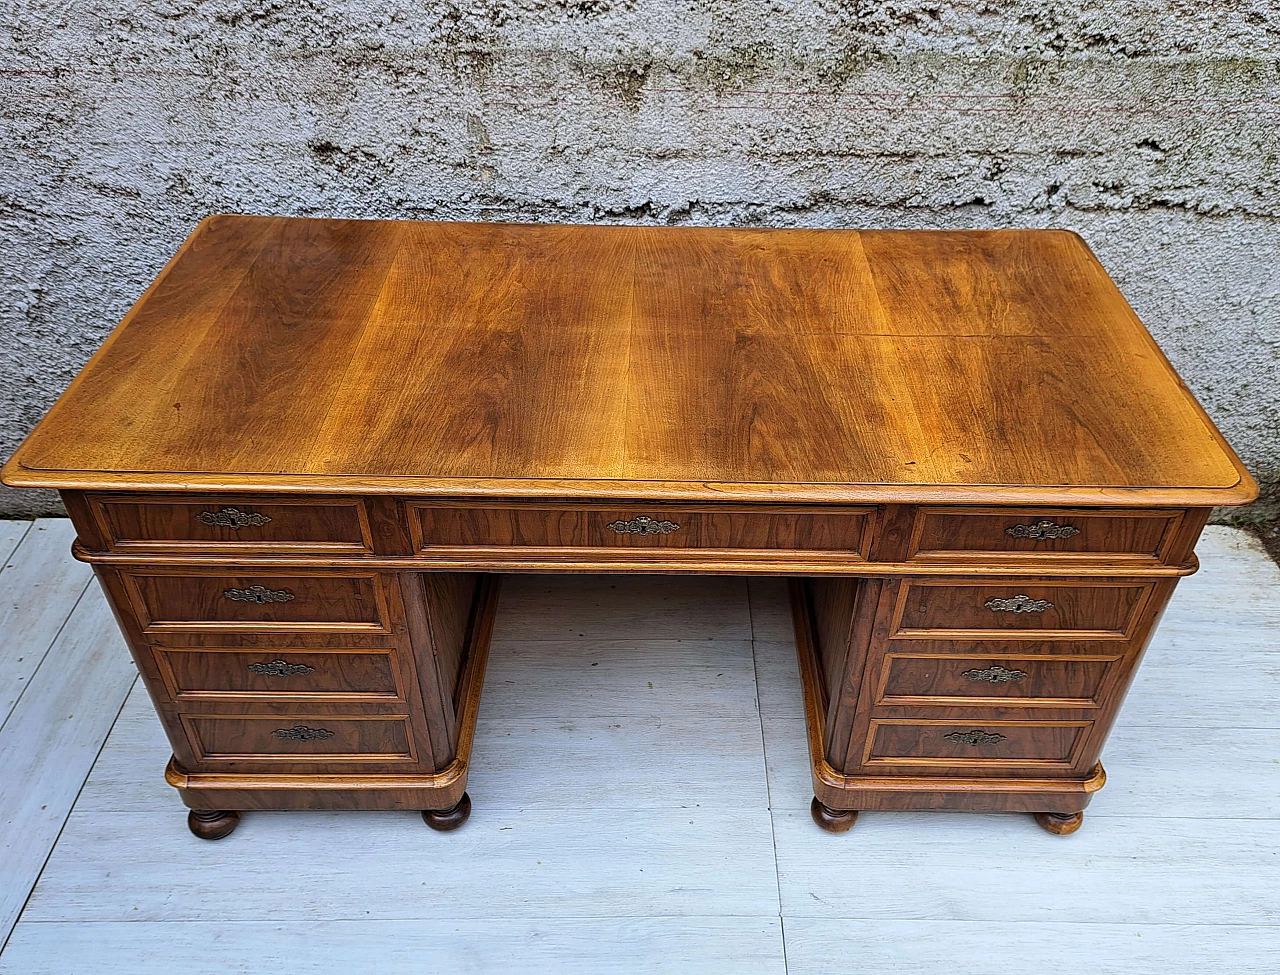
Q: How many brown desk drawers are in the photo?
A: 9